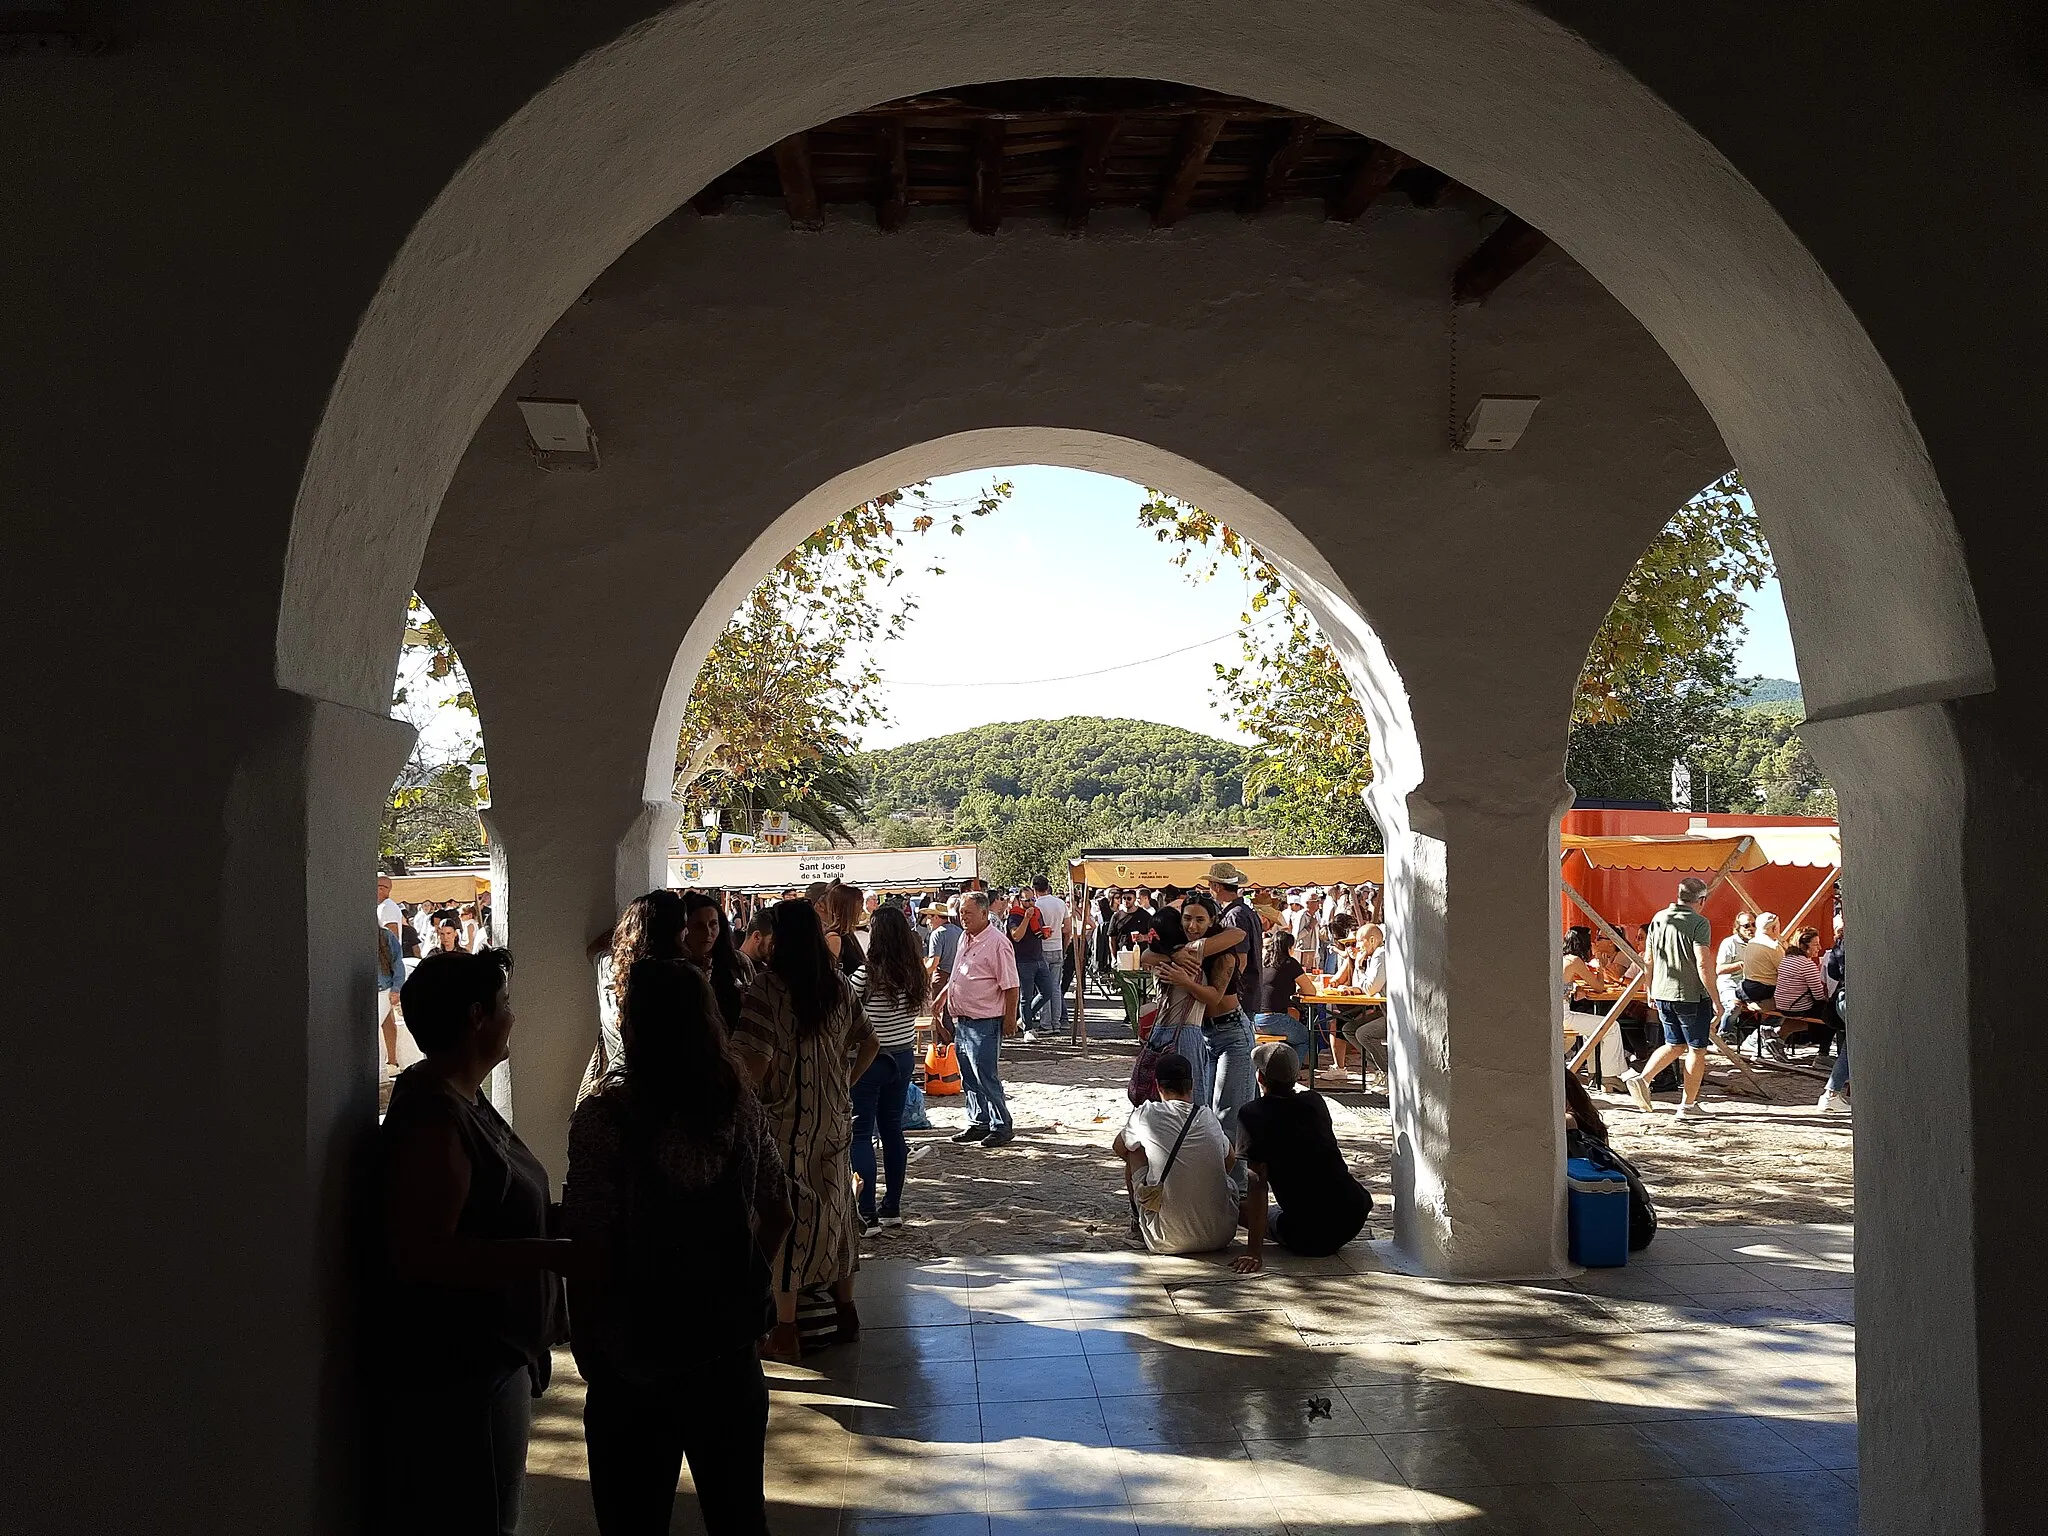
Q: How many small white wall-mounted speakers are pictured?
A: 2